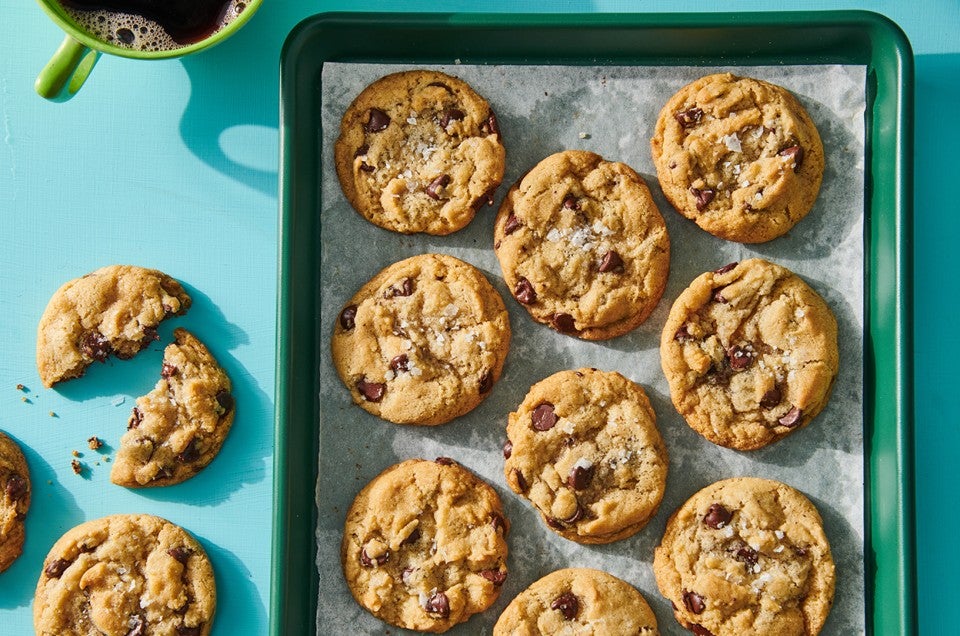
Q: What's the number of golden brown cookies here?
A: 12